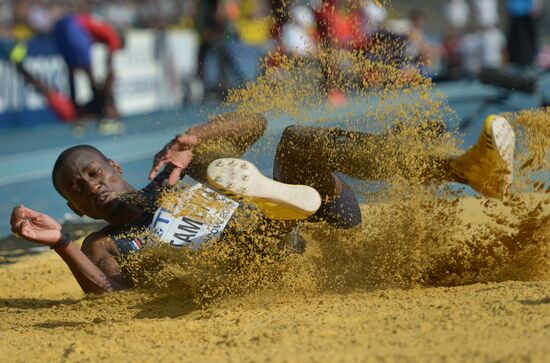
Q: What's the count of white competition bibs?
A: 1